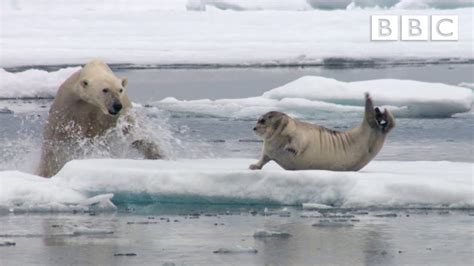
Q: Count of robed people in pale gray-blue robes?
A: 0